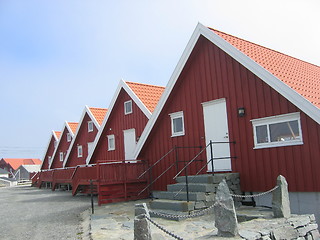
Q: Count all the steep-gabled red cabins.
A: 5